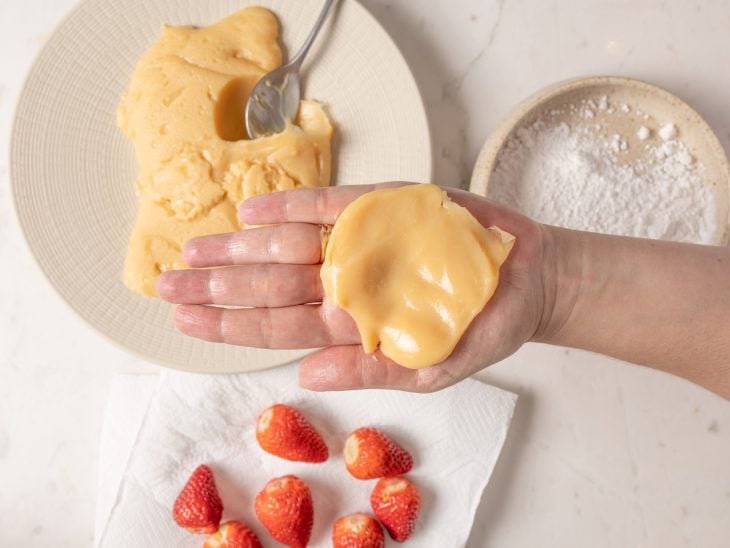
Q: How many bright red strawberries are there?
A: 7